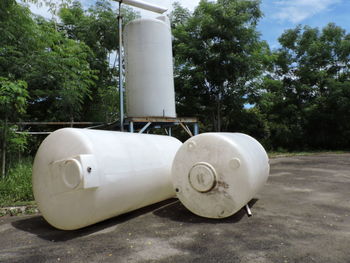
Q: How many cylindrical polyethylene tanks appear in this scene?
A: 3